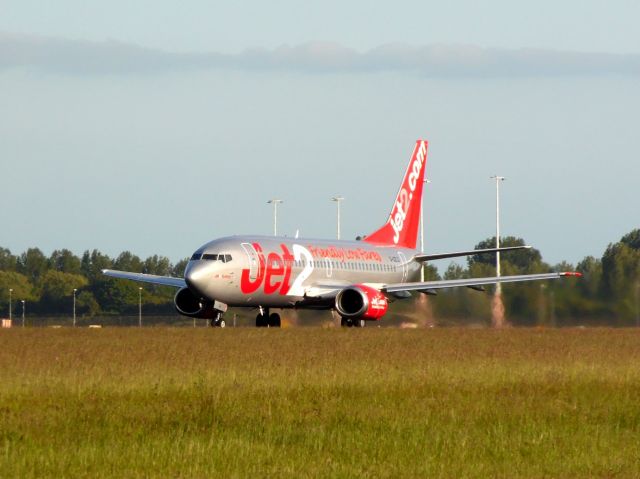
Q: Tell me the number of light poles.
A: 8